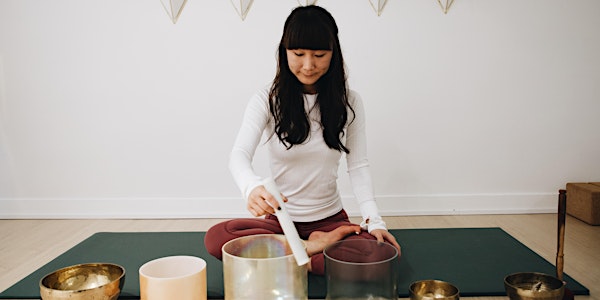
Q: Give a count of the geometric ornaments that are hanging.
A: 5